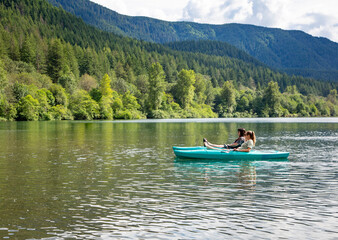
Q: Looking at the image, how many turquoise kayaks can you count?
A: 2